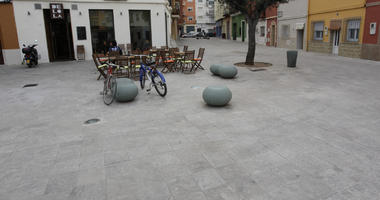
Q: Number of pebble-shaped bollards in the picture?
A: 4